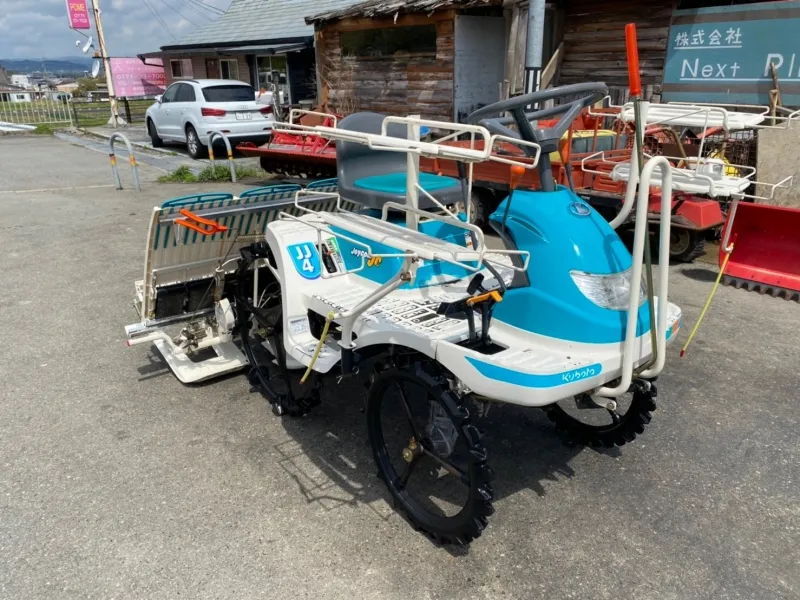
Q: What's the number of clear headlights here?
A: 1